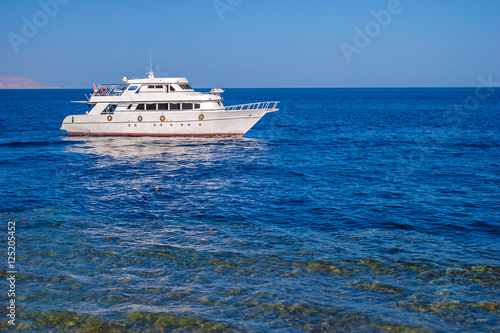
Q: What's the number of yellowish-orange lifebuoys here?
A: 4